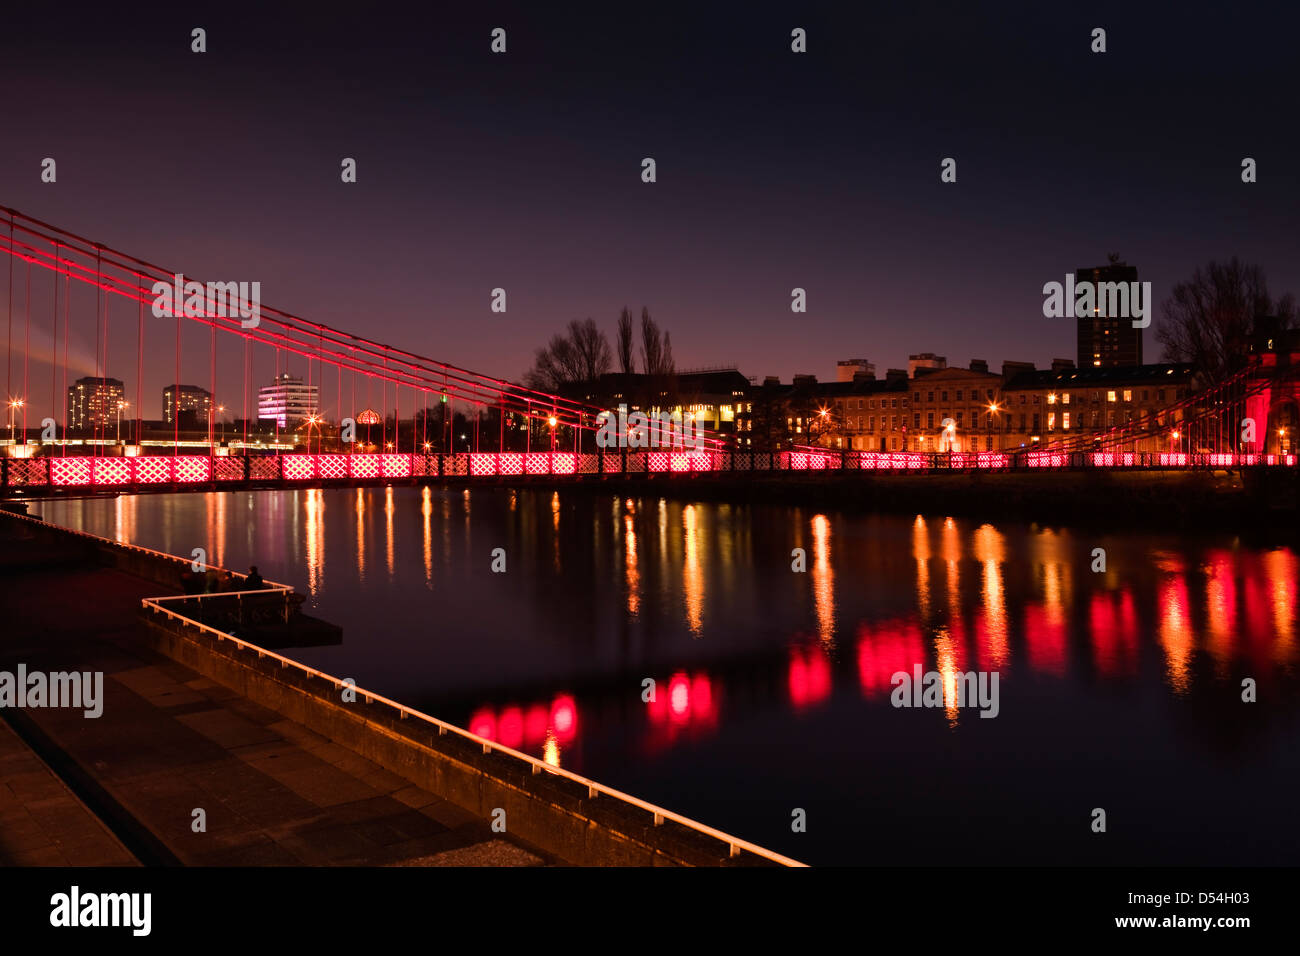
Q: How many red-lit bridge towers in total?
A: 1